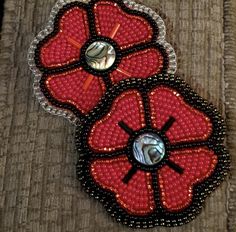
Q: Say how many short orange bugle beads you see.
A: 4